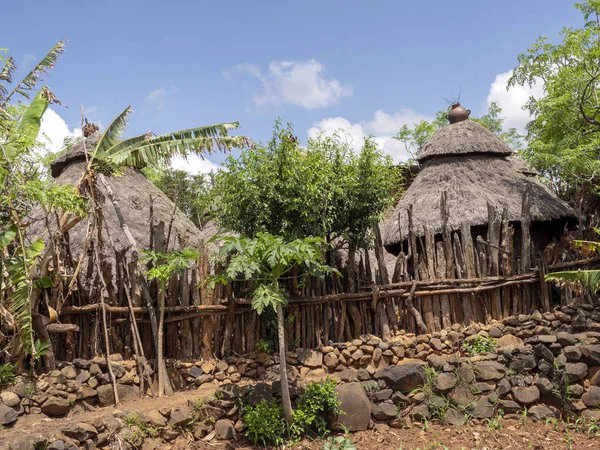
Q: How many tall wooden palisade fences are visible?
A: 1